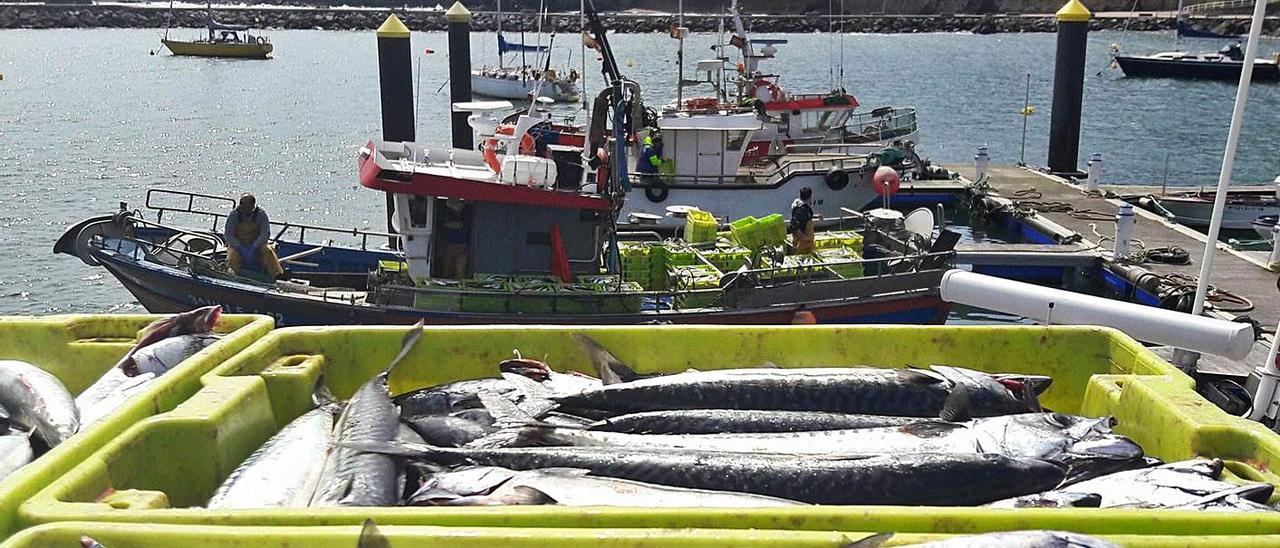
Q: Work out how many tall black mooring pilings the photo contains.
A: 3